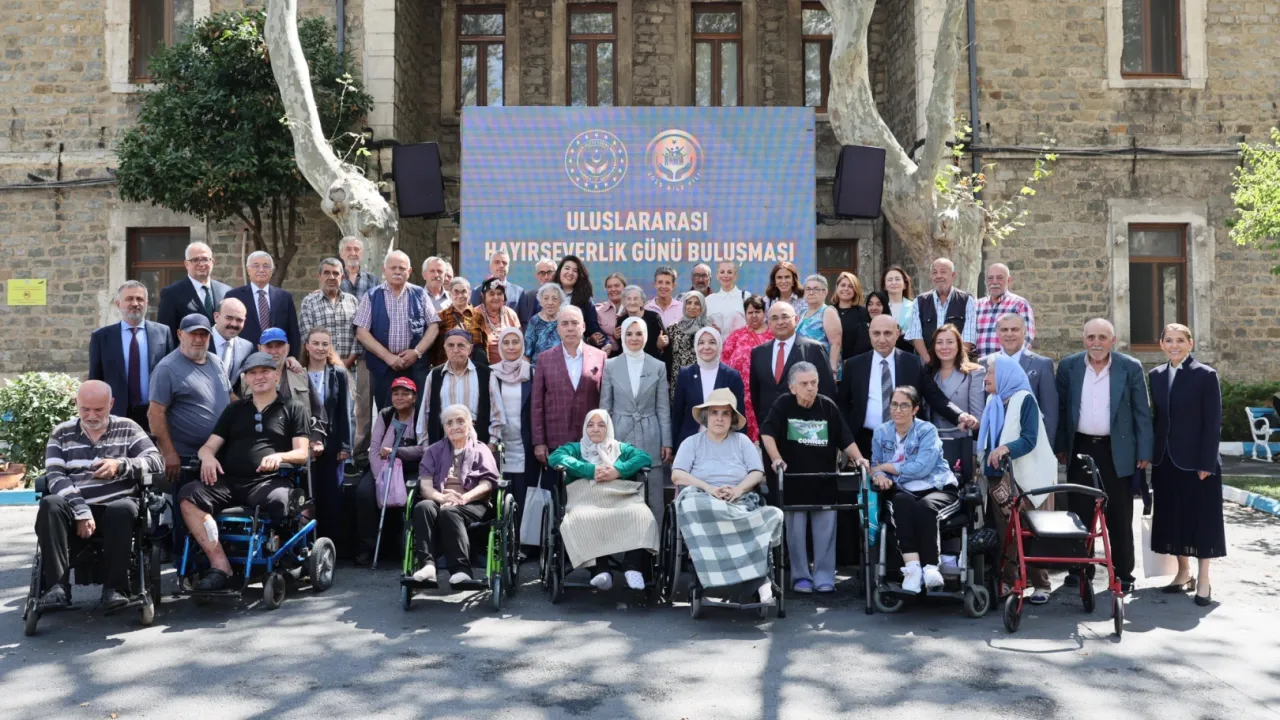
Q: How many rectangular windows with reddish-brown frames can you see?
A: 9